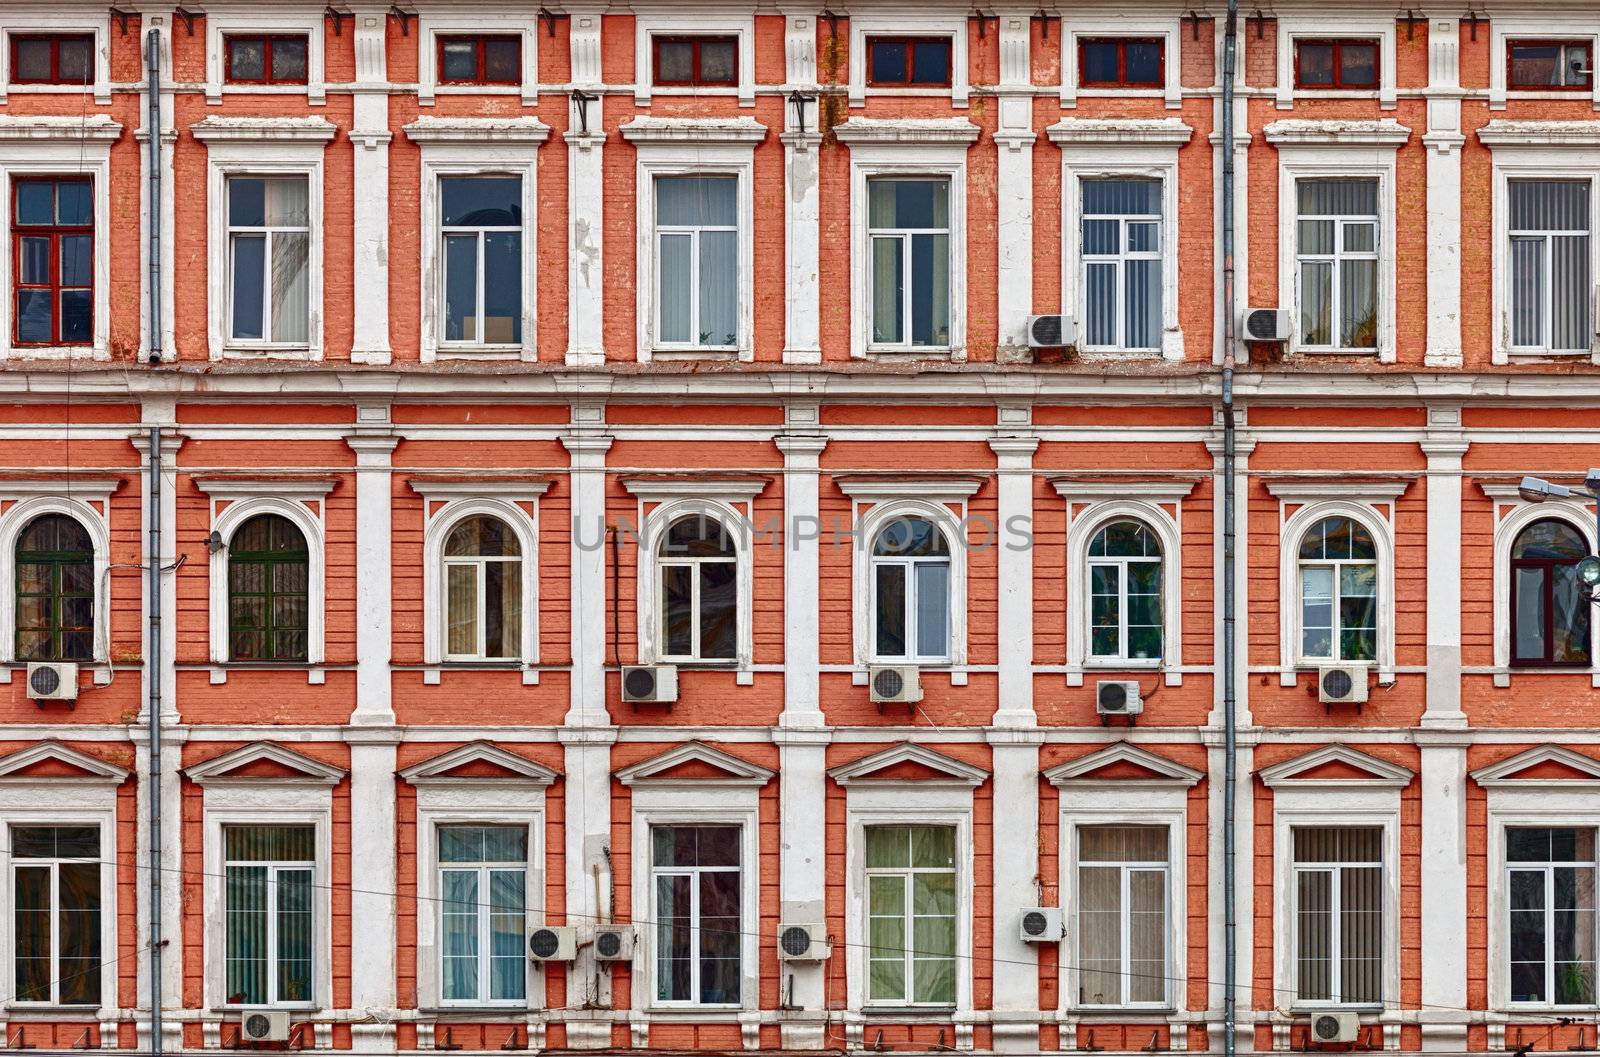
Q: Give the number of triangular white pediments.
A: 8